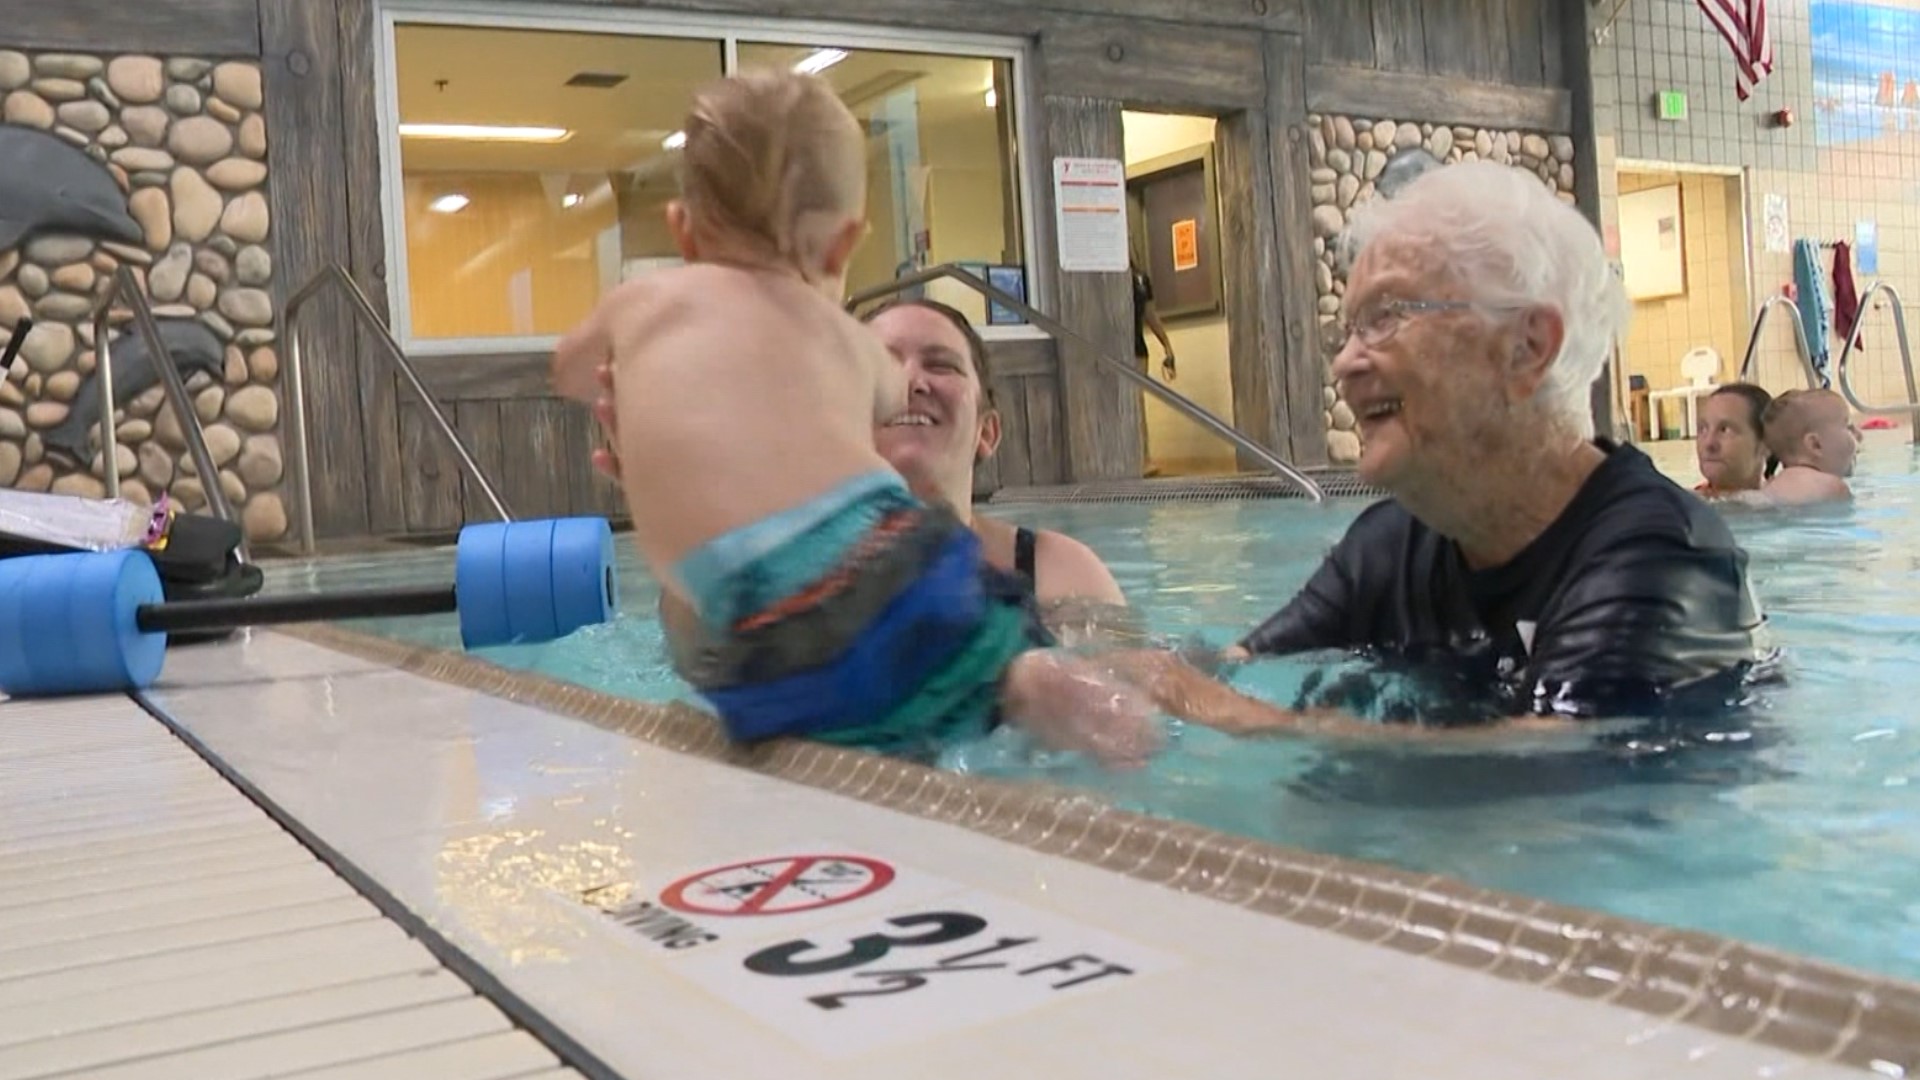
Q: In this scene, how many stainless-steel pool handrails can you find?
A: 5